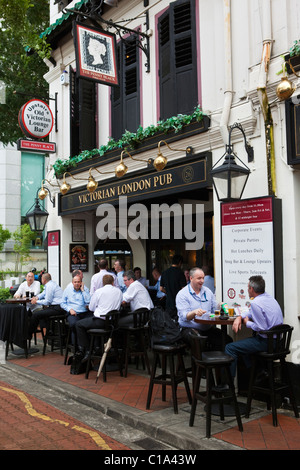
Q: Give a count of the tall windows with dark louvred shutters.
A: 3